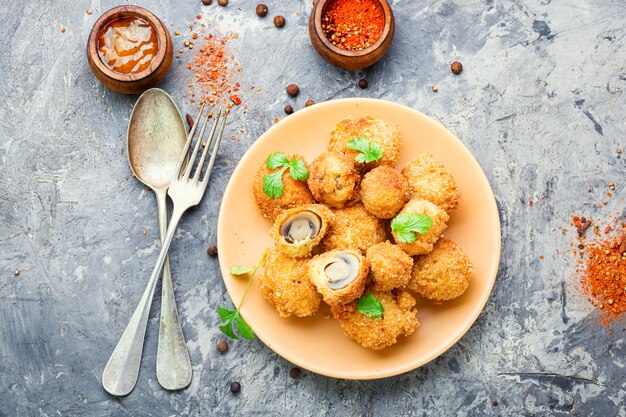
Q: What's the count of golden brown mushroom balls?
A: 13